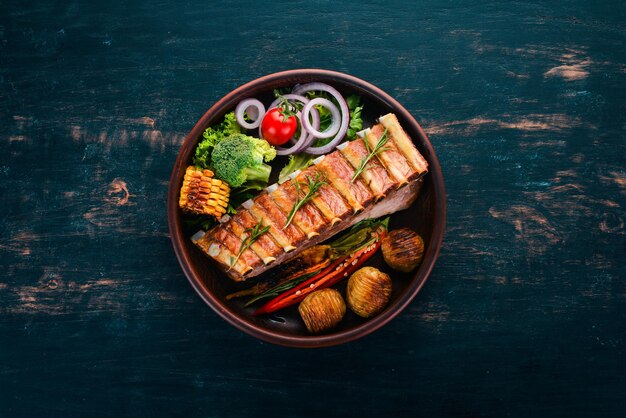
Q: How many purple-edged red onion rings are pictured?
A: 5